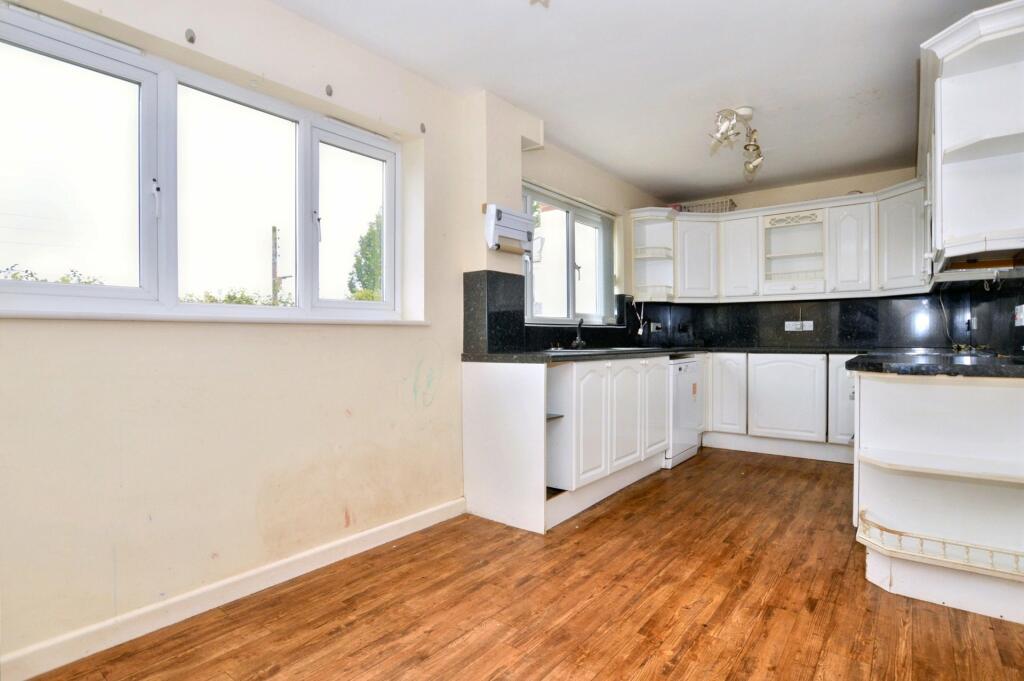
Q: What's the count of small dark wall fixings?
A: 3